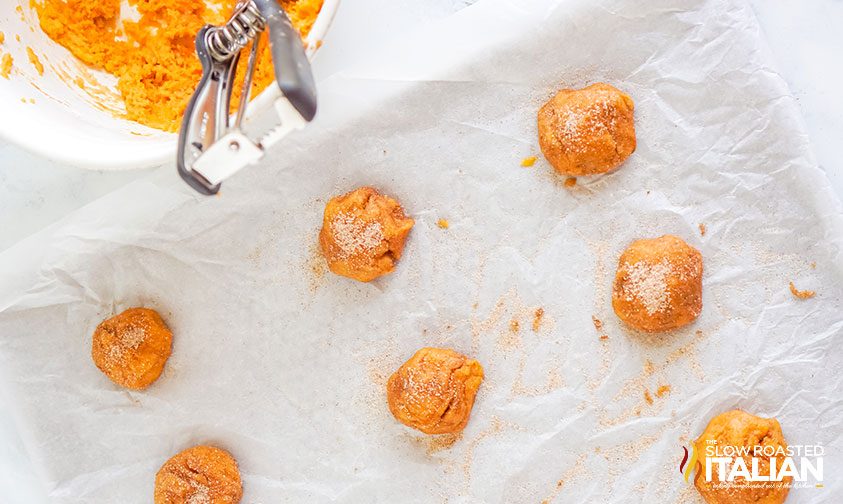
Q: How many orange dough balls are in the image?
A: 7